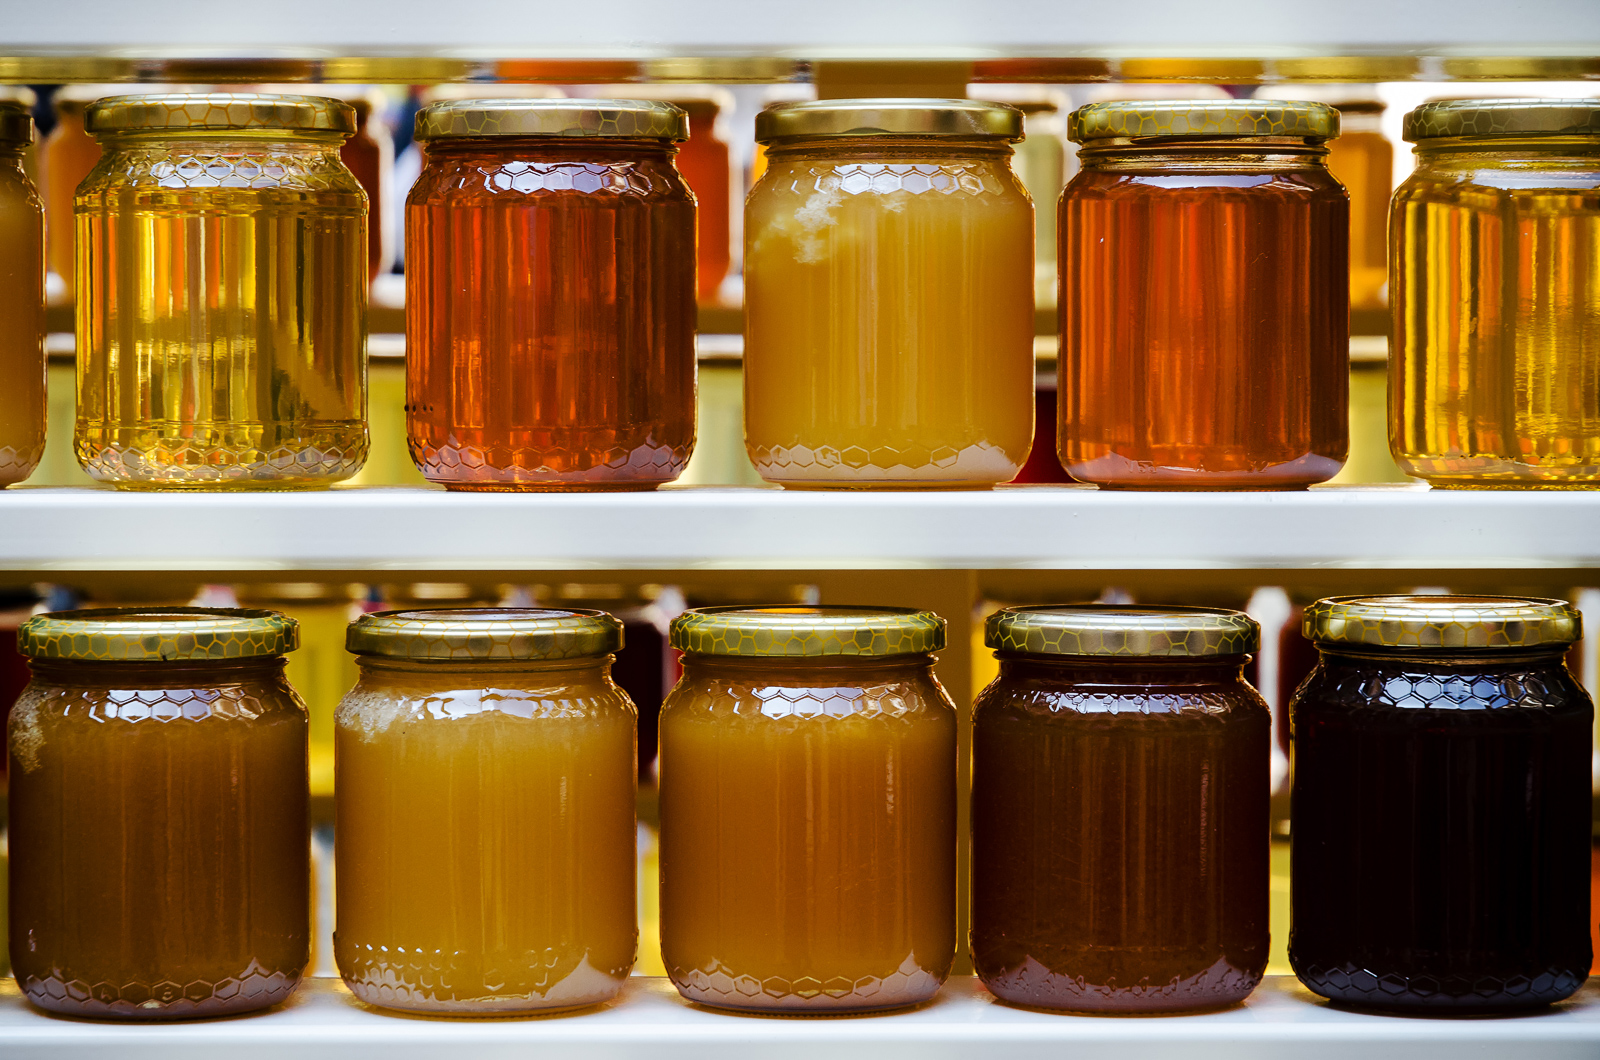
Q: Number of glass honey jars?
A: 11